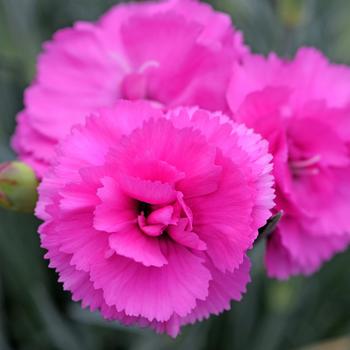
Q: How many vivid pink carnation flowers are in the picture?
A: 3